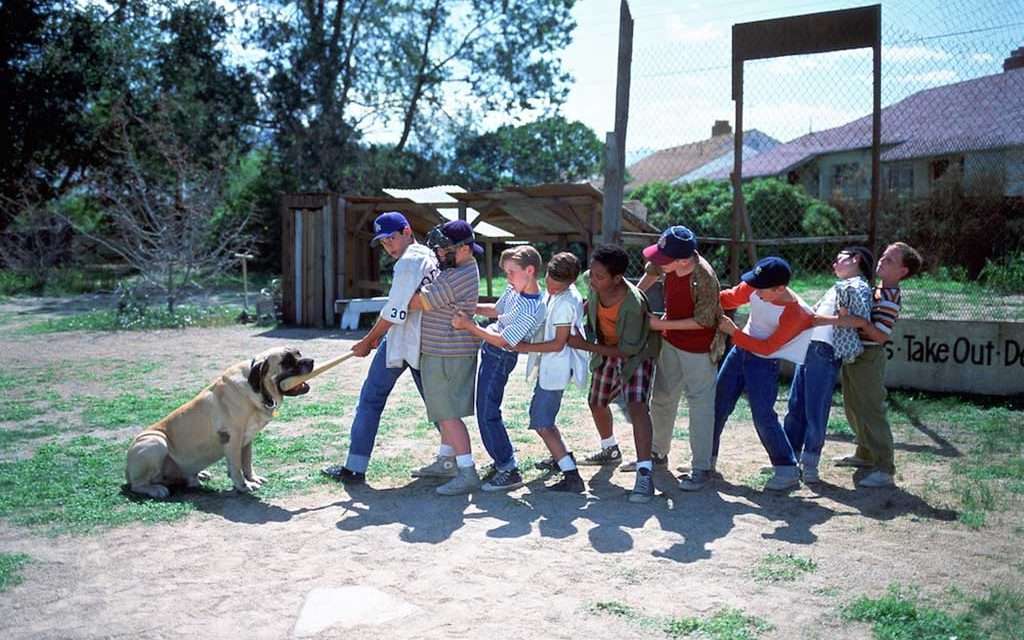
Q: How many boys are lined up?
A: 9